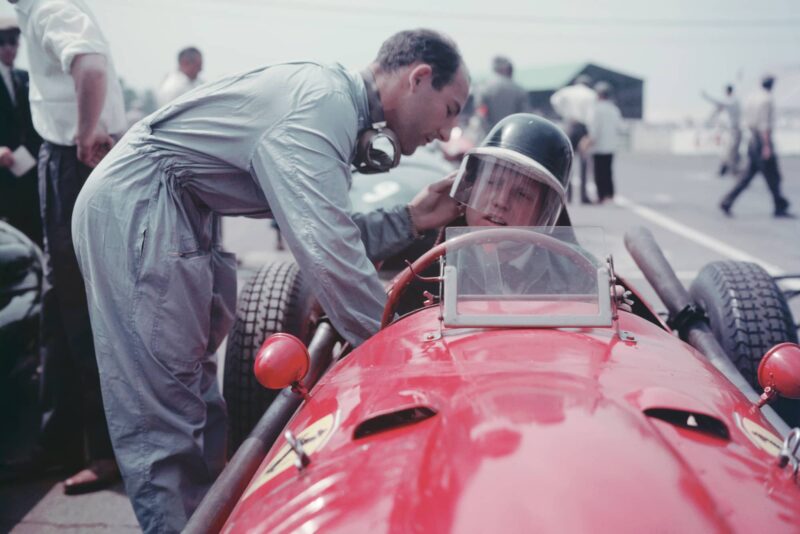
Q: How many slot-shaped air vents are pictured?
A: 2